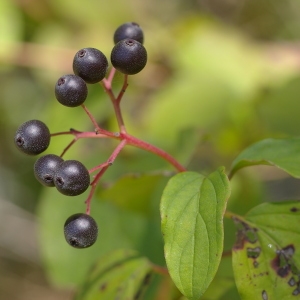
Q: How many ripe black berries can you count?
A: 8